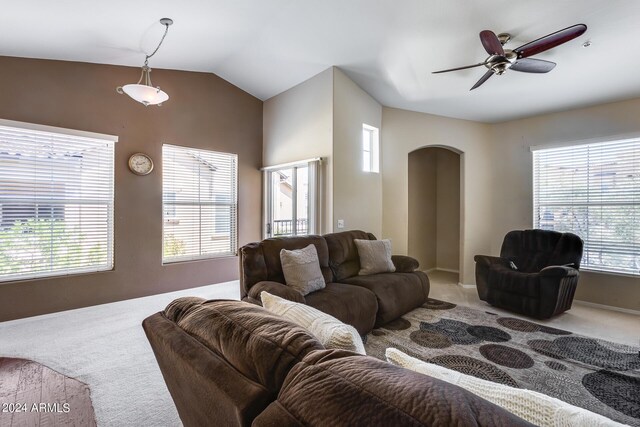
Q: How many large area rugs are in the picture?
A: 1